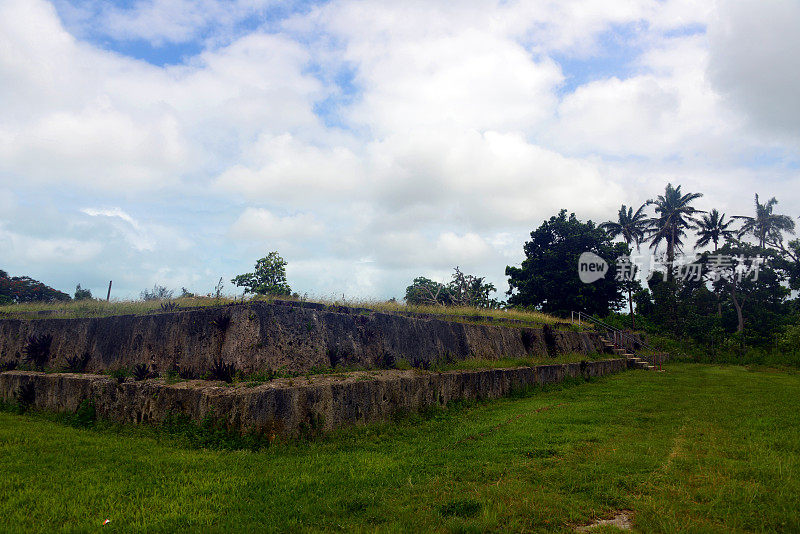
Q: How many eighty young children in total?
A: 0